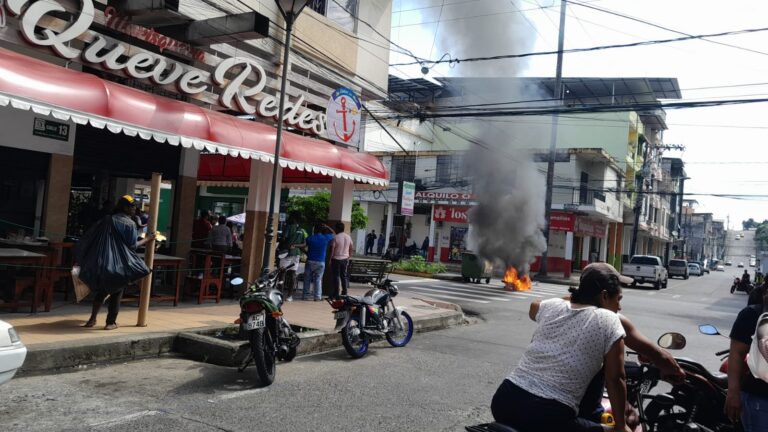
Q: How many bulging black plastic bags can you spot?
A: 1